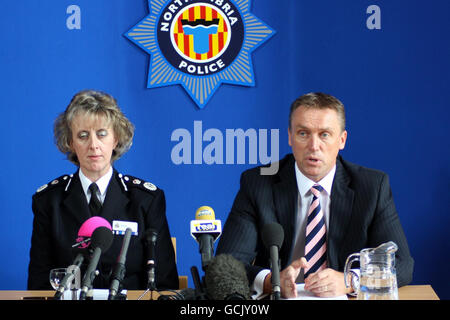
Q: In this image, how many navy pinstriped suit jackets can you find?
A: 1